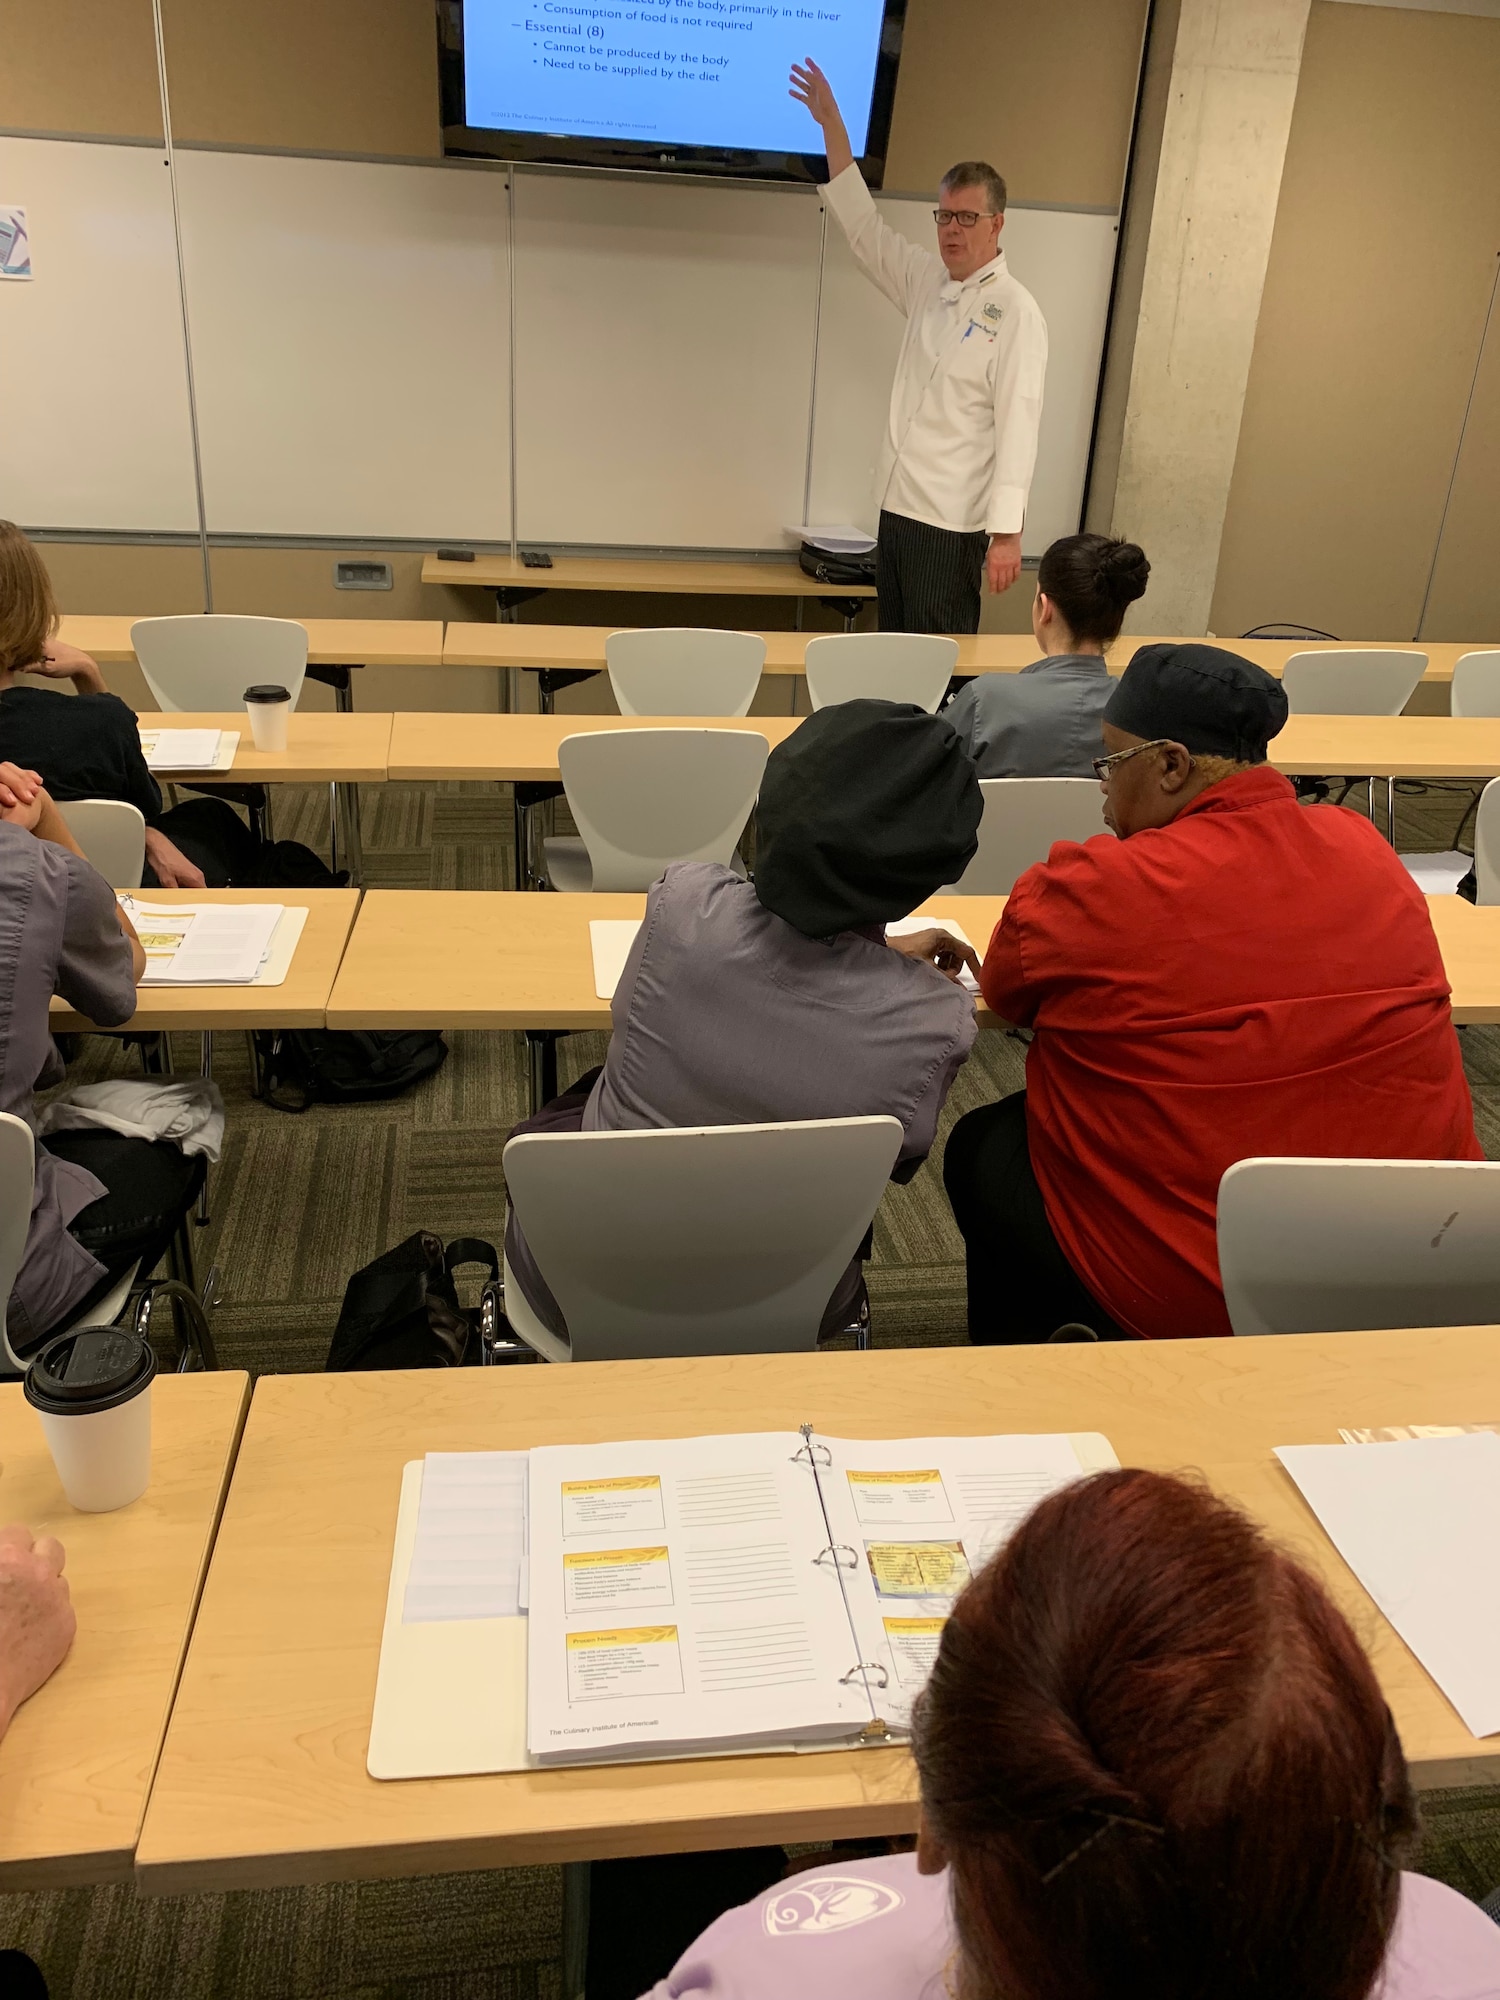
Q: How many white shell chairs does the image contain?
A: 12